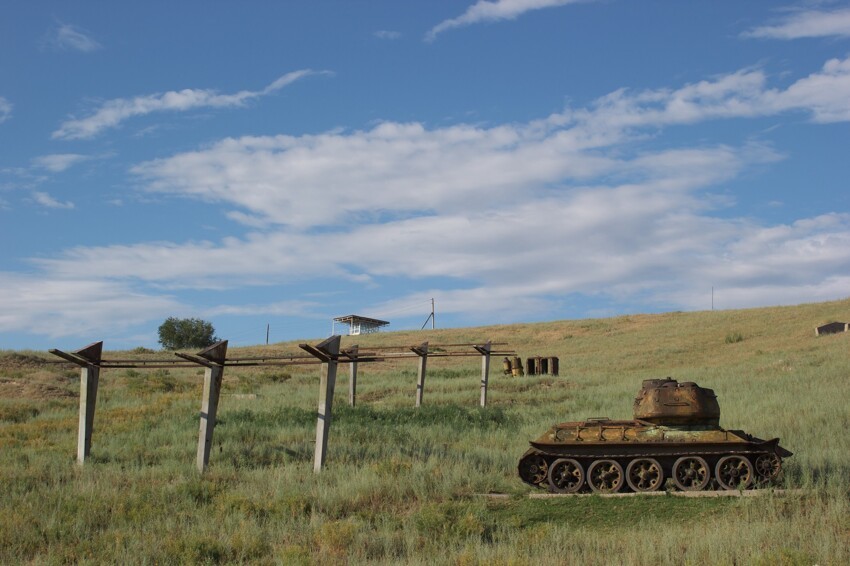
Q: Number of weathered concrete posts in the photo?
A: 6